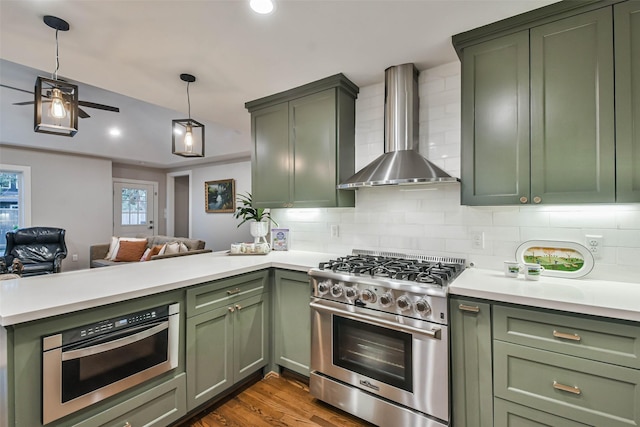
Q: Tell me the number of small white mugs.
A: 2